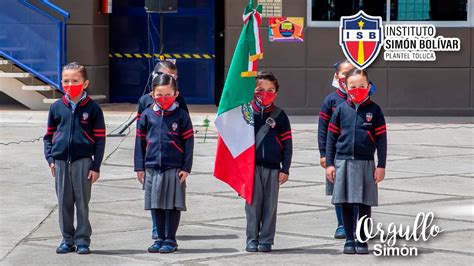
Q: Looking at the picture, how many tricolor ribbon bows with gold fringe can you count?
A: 1